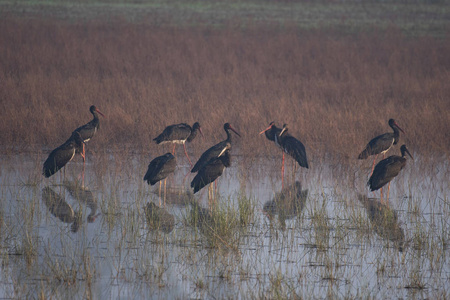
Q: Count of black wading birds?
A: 10